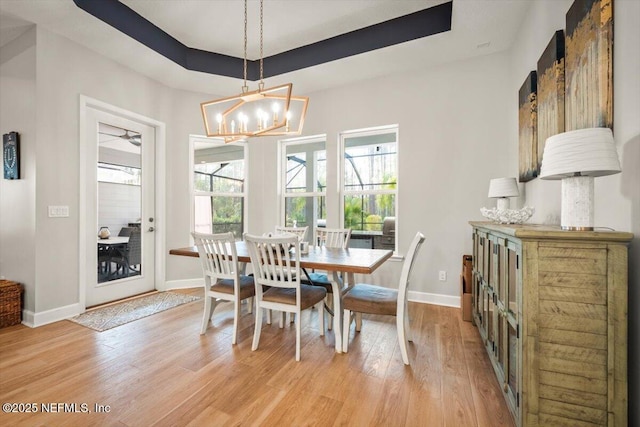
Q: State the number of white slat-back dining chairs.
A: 5